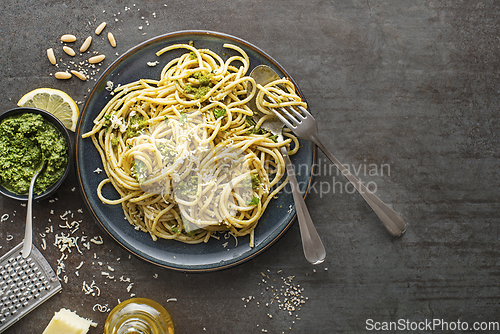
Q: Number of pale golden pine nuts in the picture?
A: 9